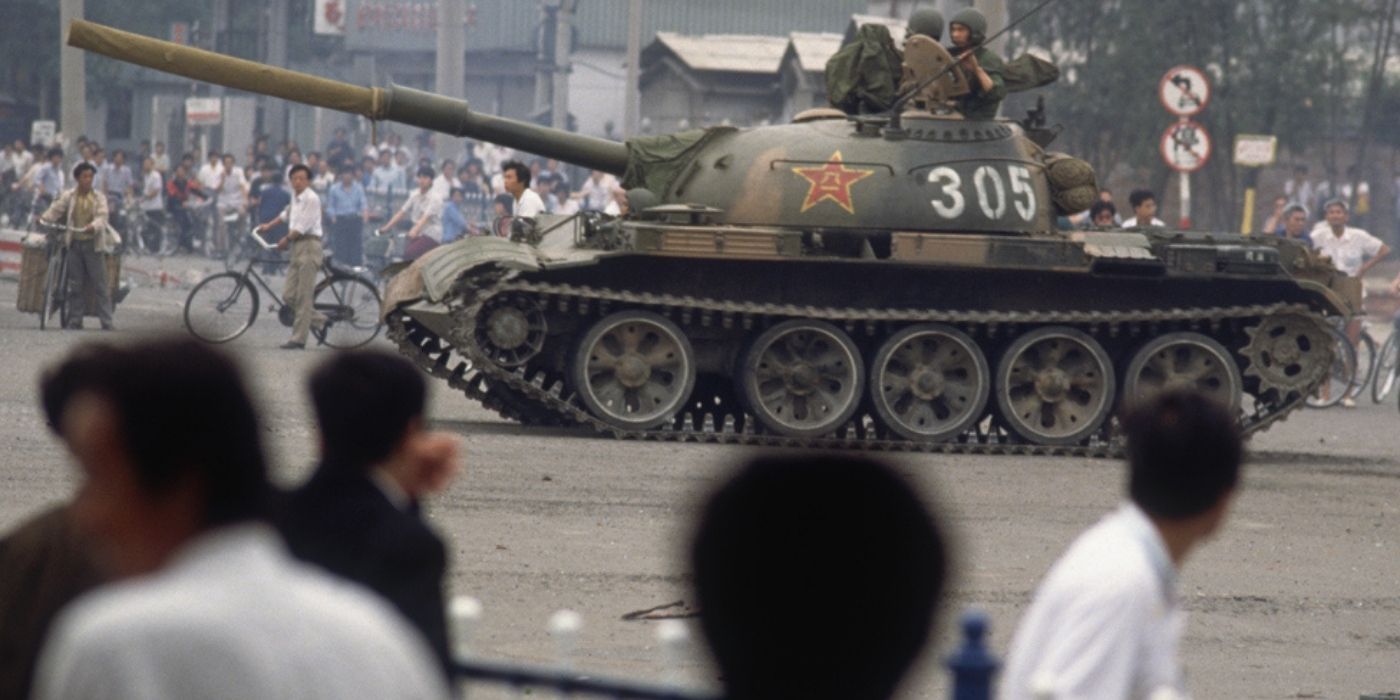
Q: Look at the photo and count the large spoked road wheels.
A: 5